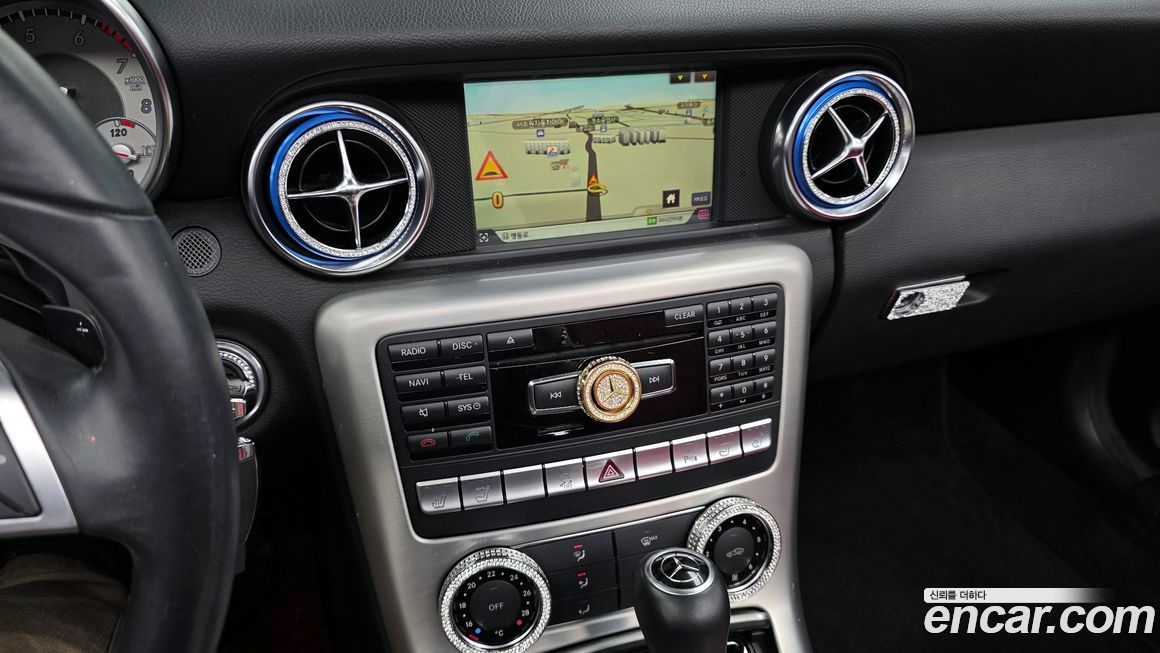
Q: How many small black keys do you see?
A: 12